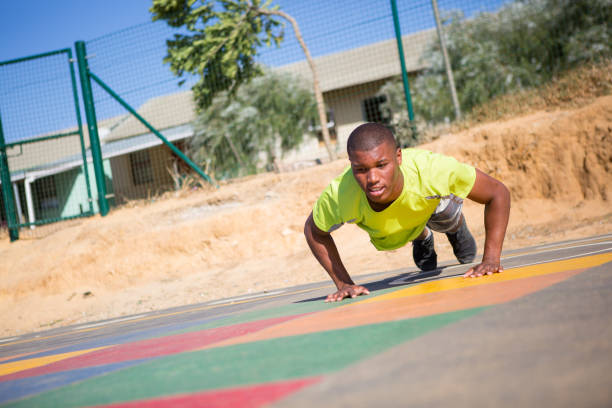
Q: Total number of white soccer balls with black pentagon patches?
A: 0